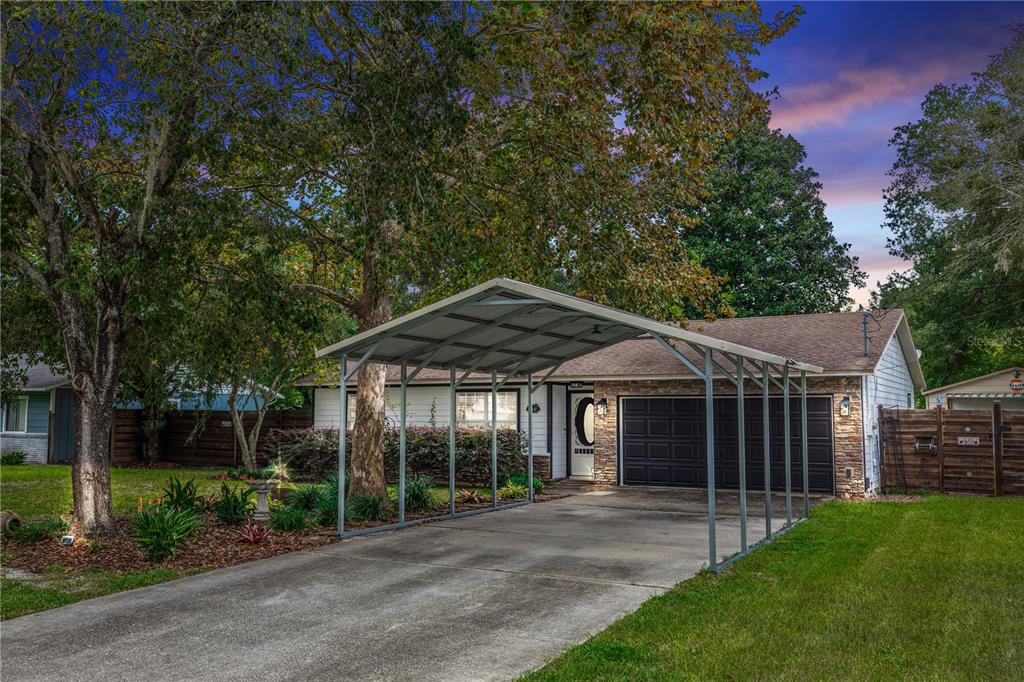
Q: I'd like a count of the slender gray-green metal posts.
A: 10